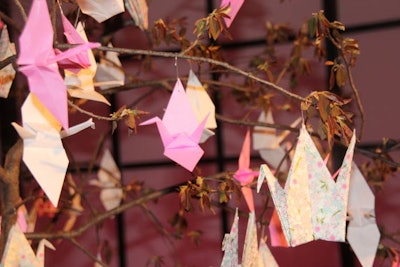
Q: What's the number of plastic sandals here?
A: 0